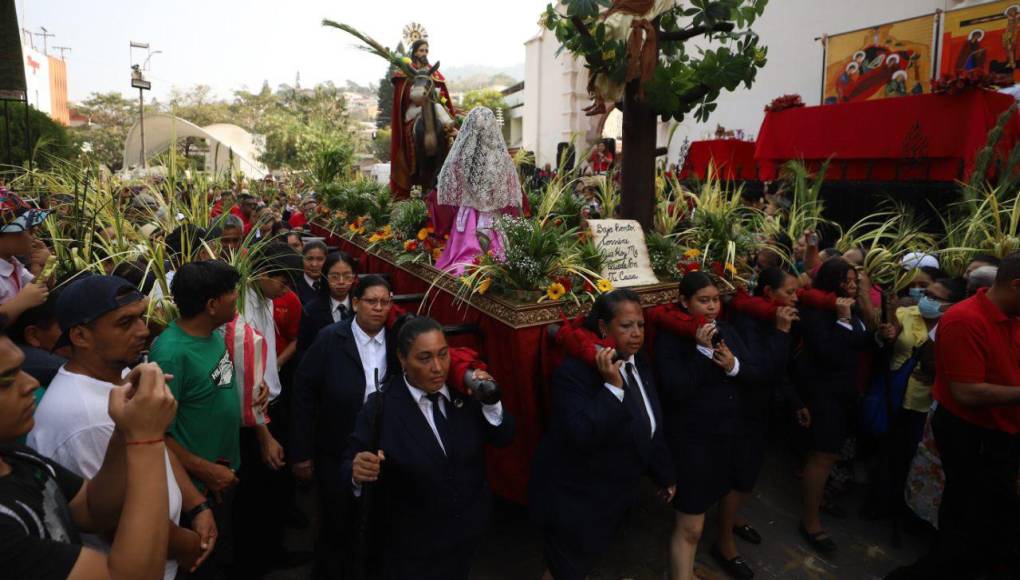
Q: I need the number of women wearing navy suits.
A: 8